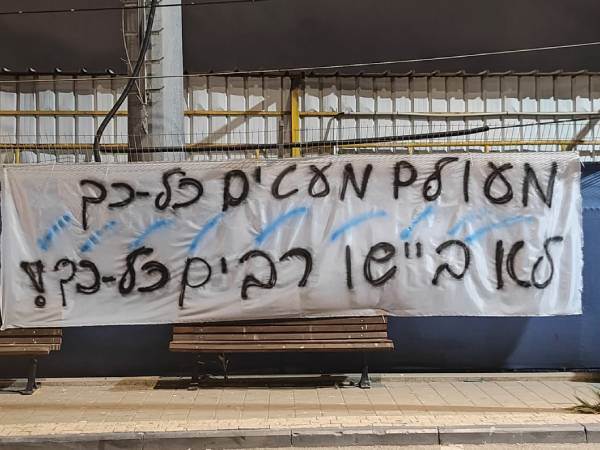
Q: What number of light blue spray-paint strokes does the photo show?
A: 9